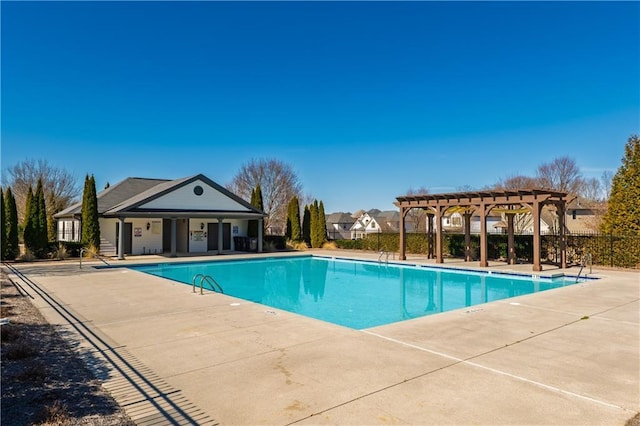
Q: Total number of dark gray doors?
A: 3